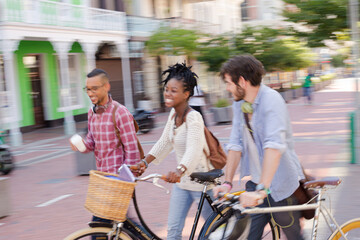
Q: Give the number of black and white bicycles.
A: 2